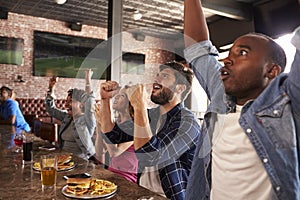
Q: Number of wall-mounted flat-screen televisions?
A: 3